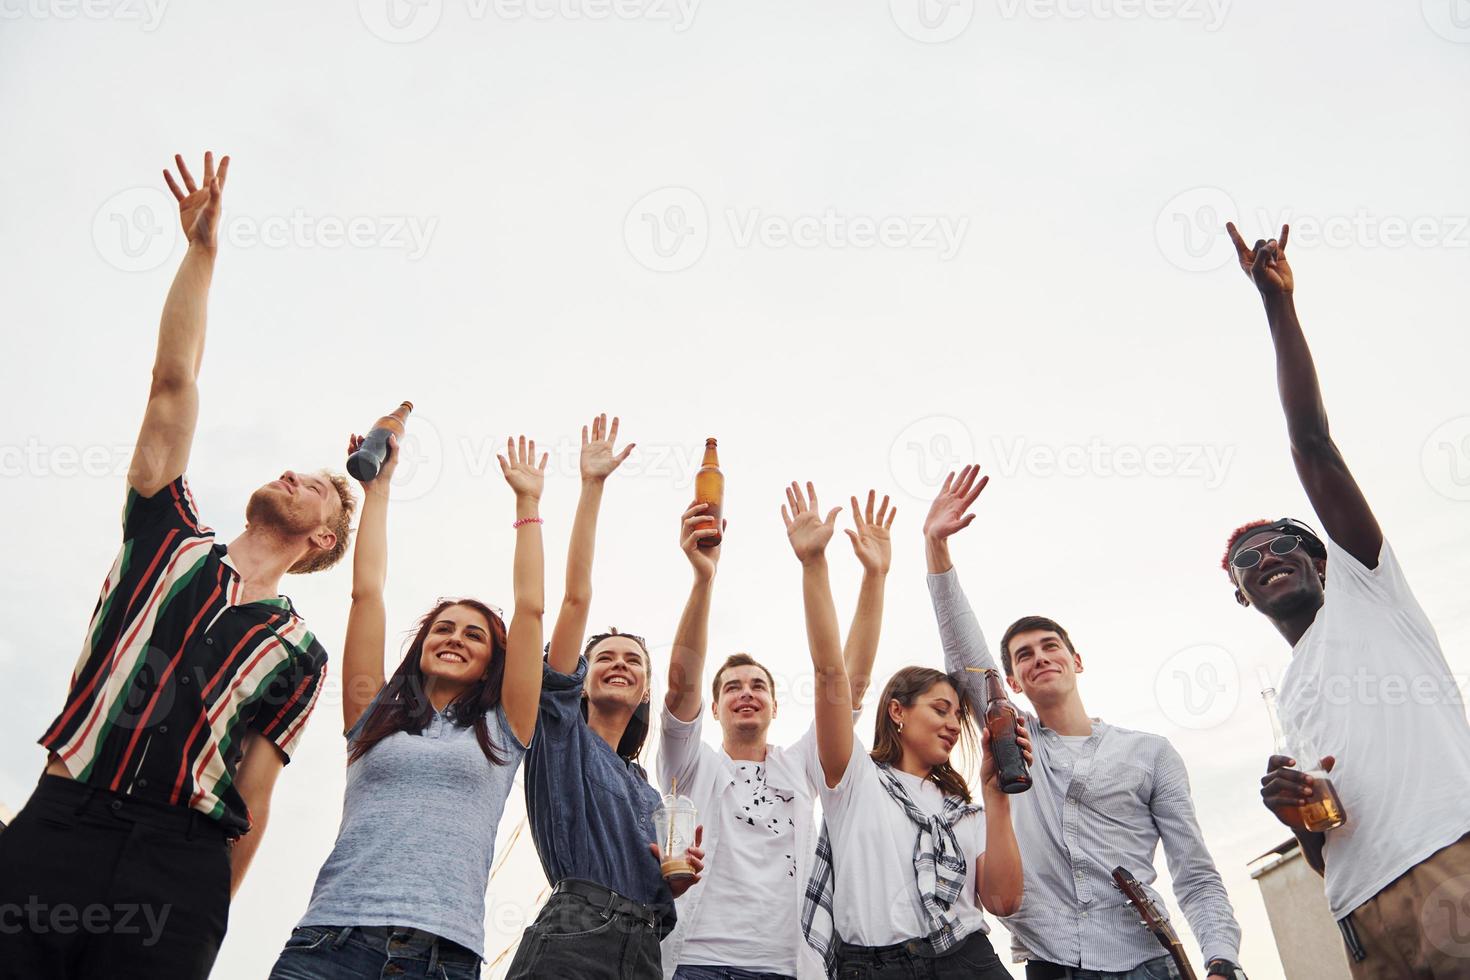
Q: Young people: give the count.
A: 7